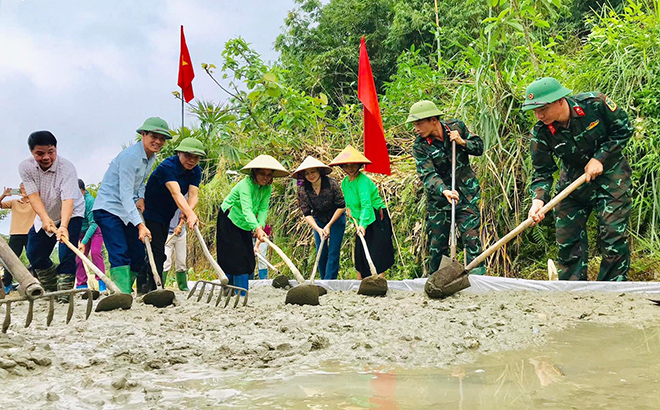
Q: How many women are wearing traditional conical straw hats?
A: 3